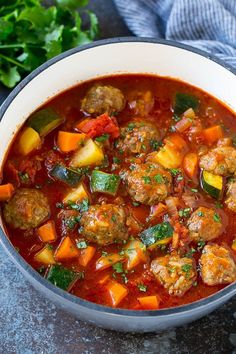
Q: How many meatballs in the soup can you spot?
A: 10